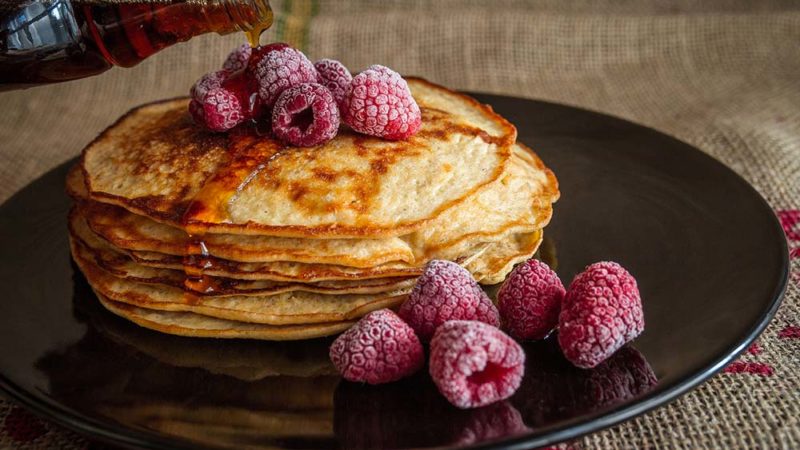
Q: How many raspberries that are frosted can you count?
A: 11